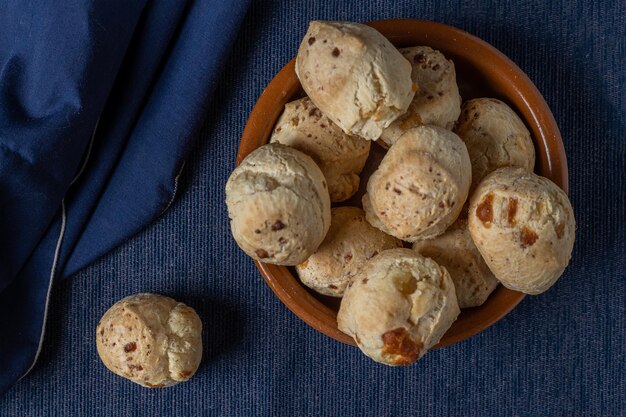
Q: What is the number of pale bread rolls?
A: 11